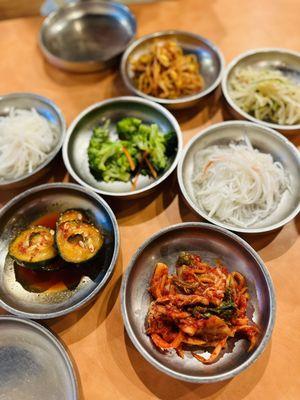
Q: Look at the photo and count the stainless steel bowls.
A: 9